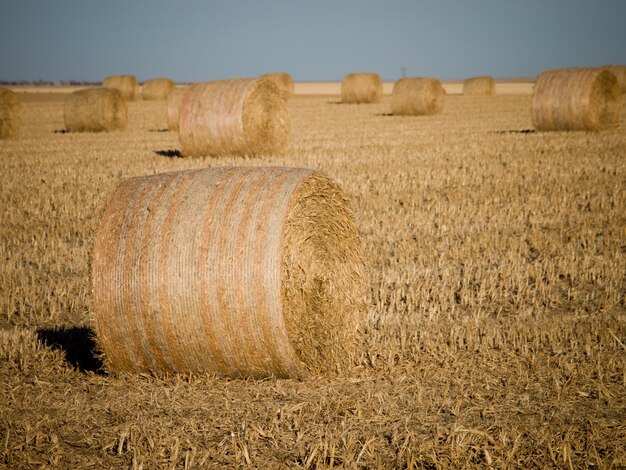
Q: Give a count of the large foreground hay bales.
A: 1